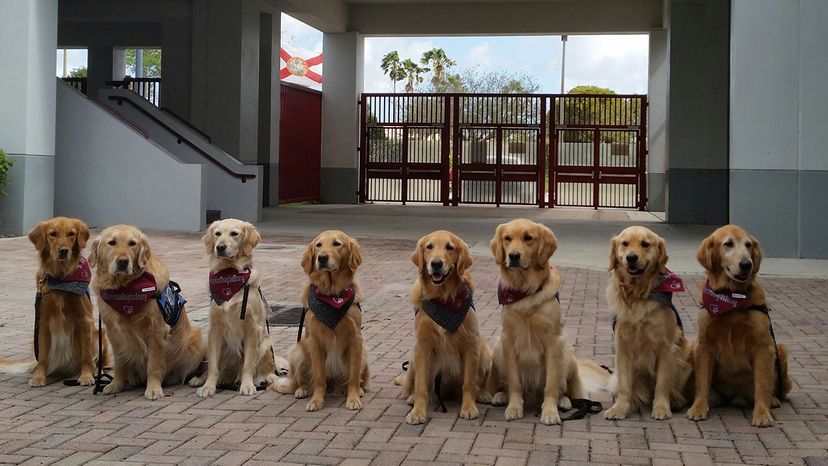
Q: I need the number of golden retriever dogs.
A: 8